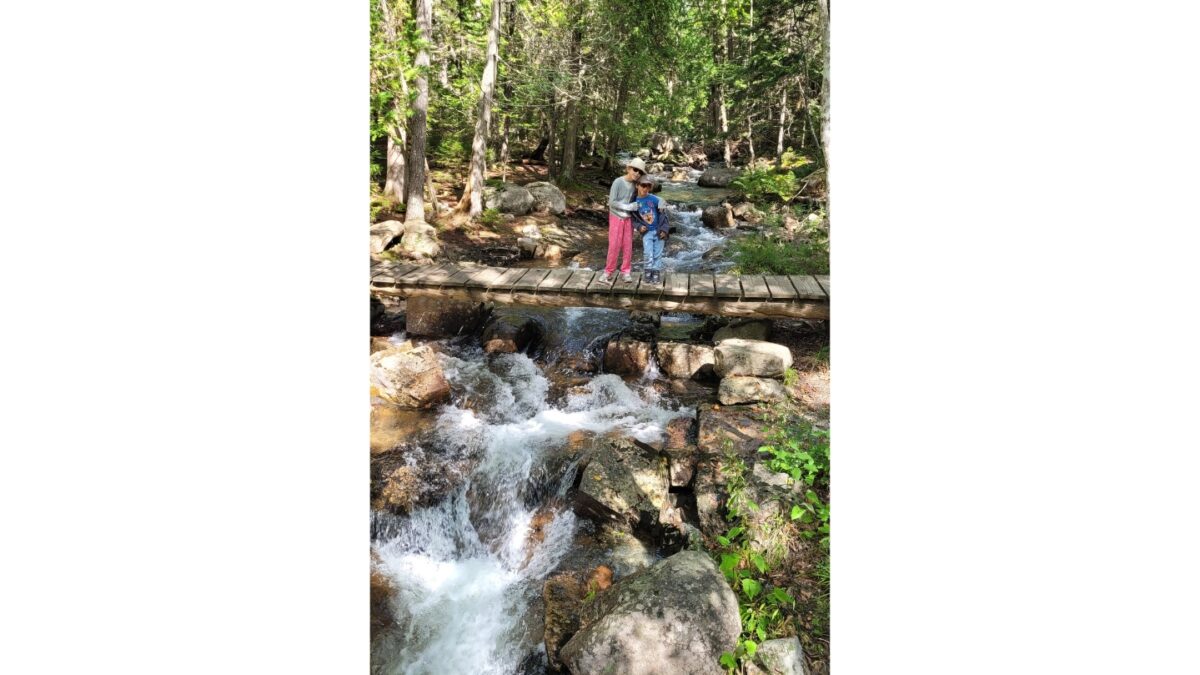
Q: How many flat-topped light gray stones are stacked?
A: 2